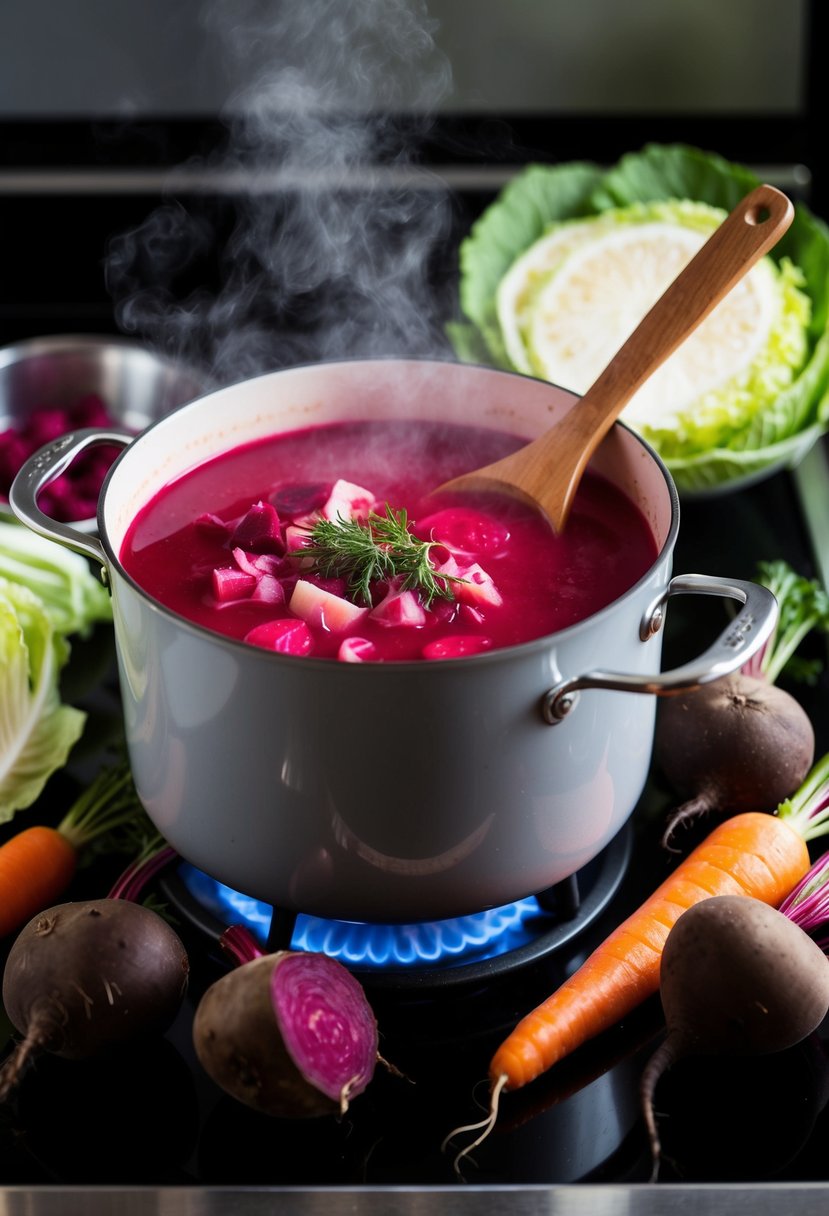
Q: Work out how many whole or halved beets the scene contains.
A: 4